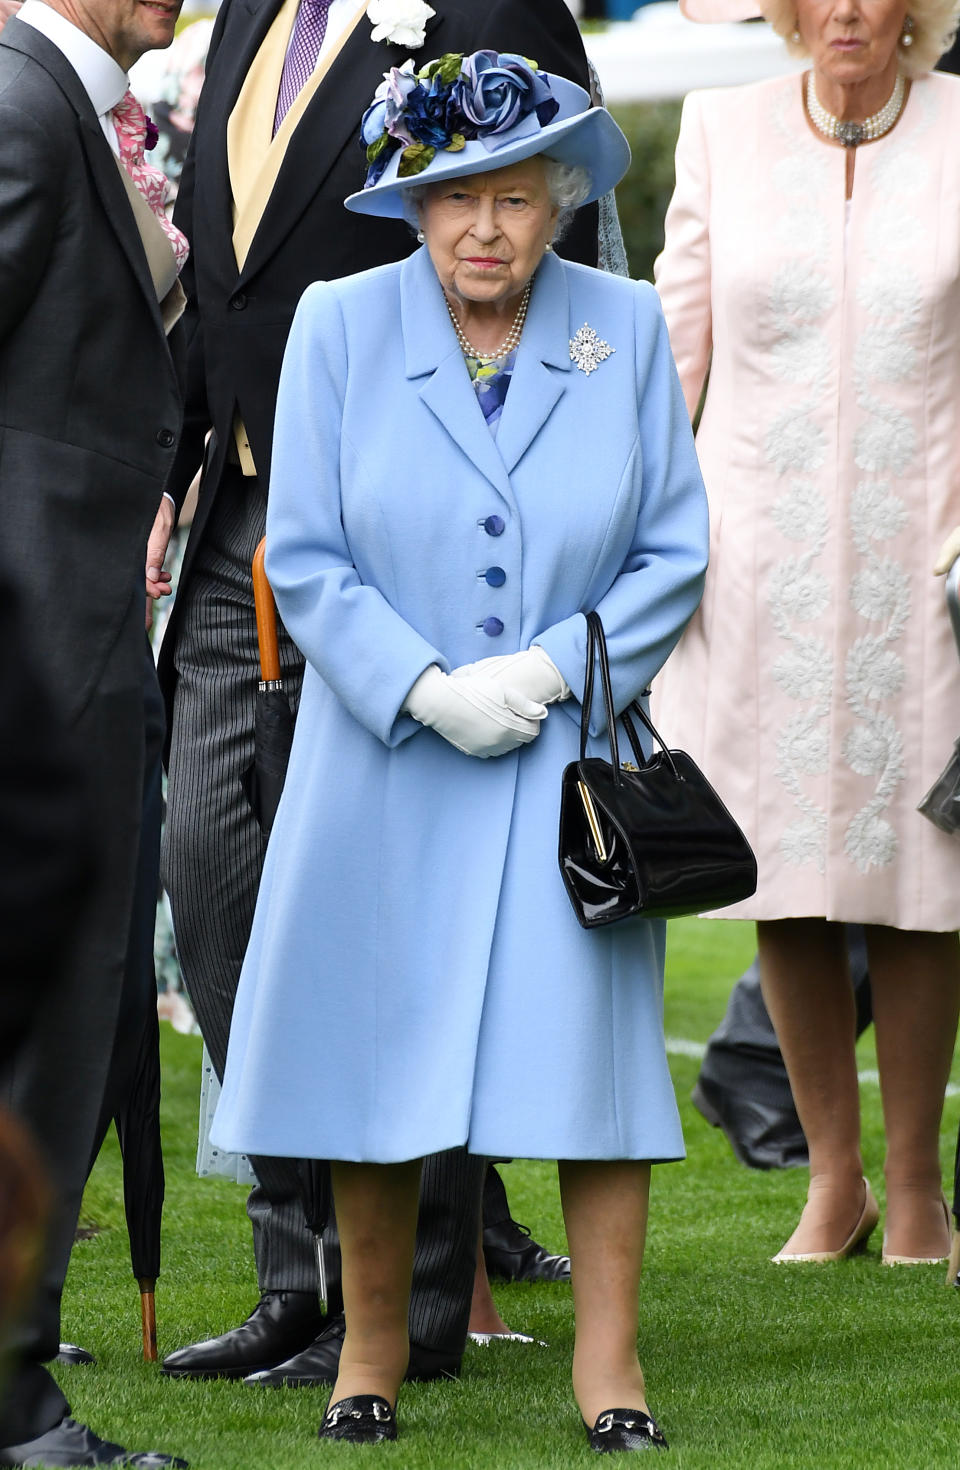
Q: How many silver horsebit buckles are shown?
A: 2